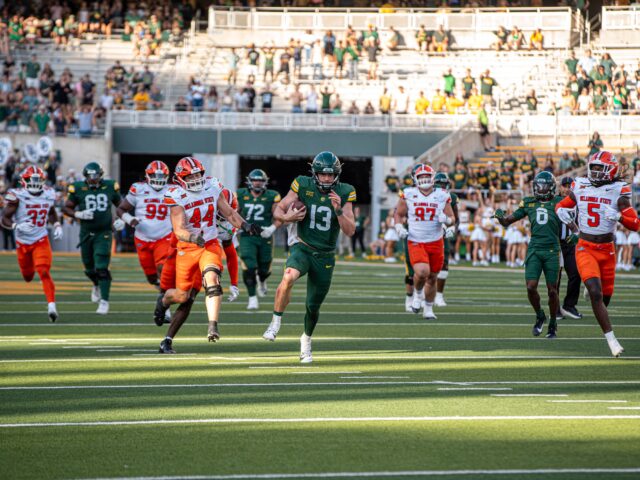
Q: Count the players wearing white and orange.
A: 6